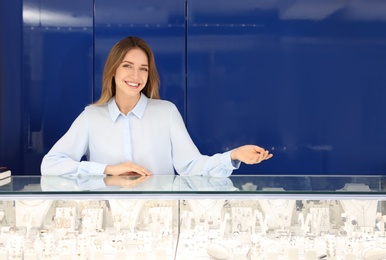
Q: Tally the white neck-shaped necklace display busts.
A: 5